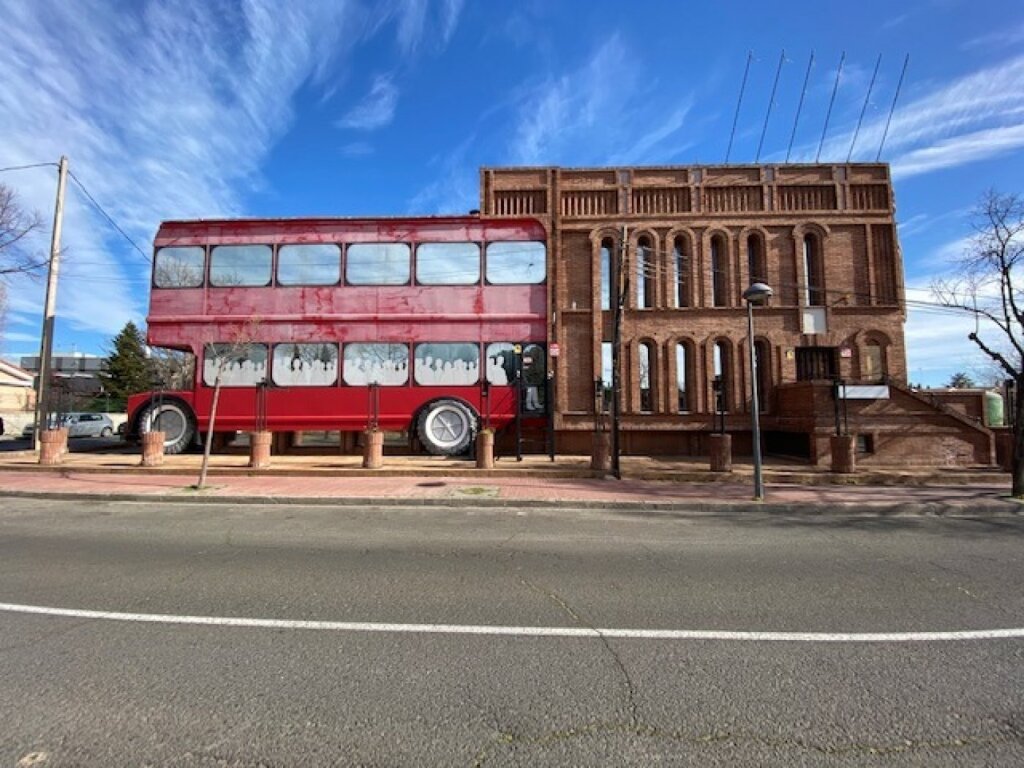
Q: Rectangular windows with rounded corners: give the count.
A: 11